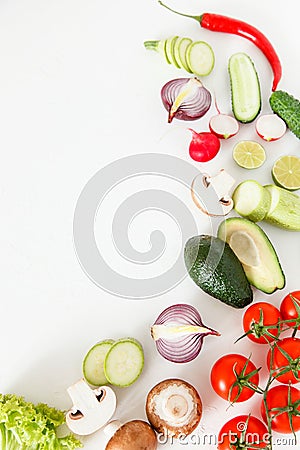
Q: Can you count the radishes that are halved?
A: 2